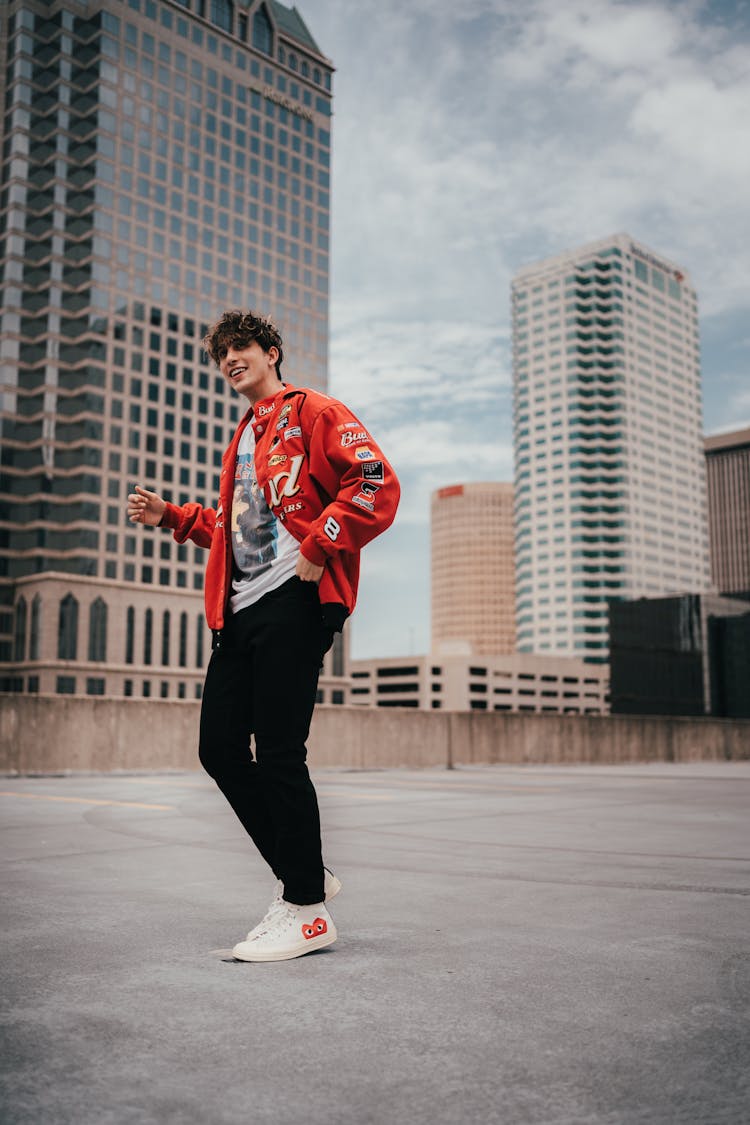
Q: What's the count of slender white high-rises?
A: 1